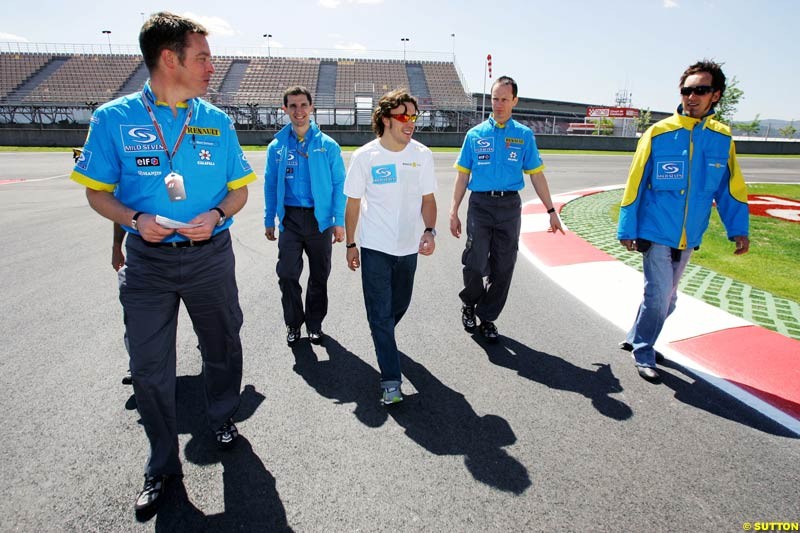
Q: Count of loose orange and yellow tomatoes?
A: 0